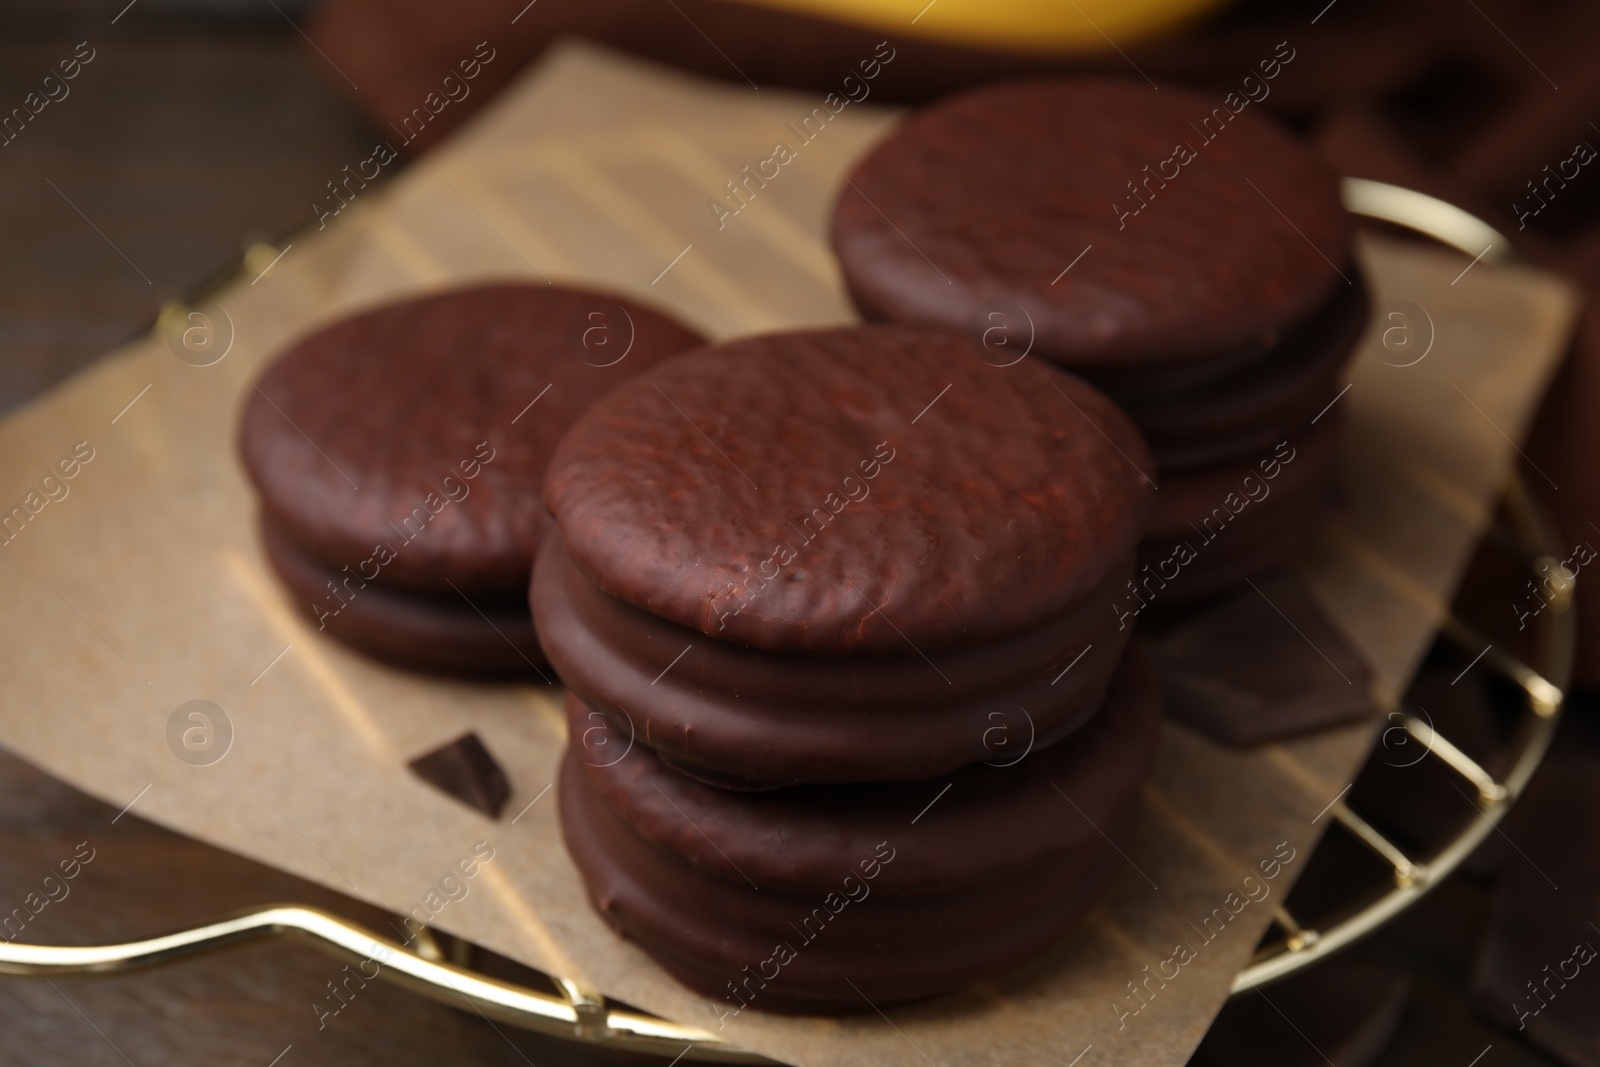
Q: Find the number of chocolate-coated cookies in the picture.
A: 5